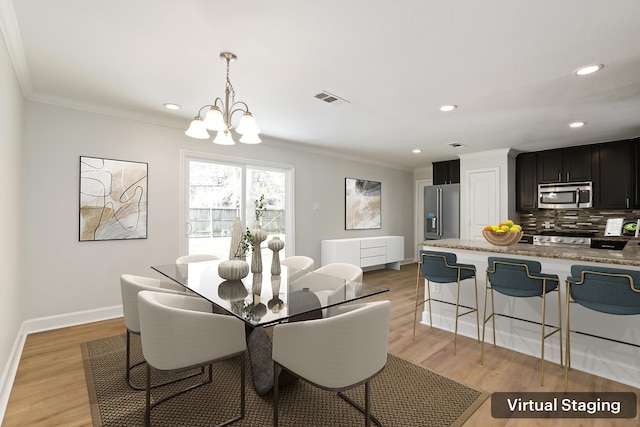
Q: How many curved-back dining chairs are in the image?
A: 6